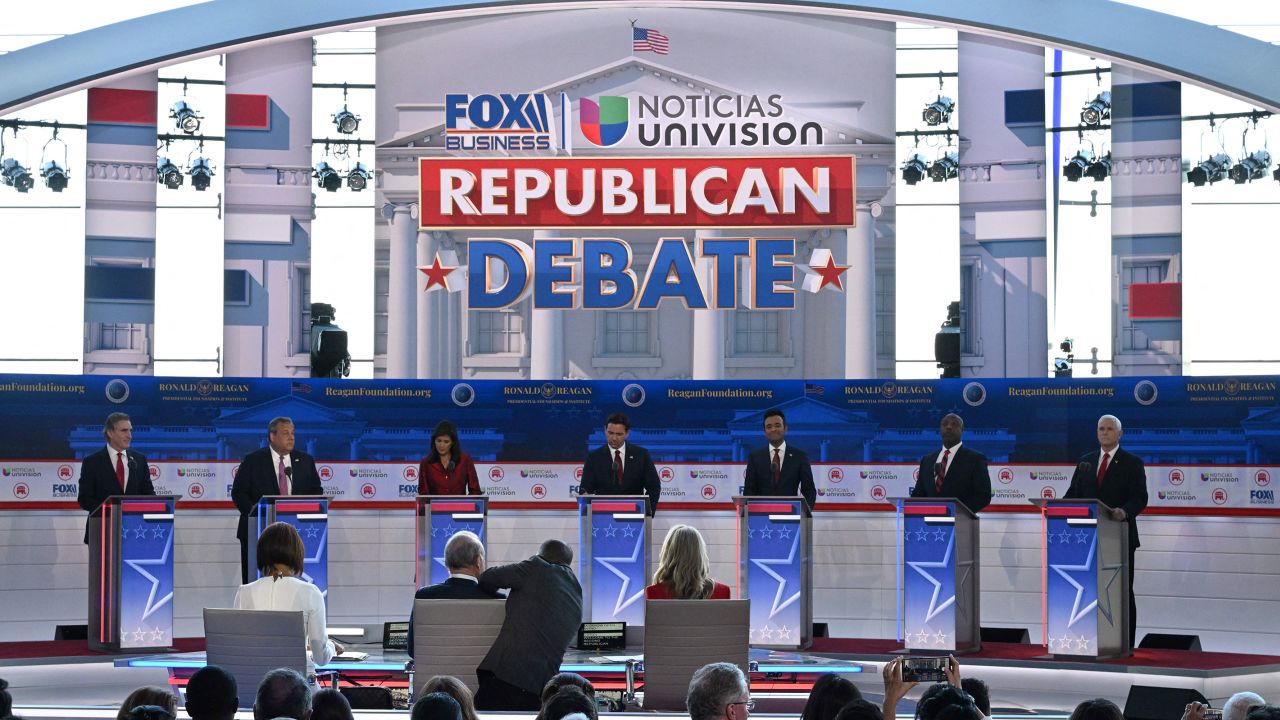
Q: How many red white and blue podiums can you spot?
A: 7